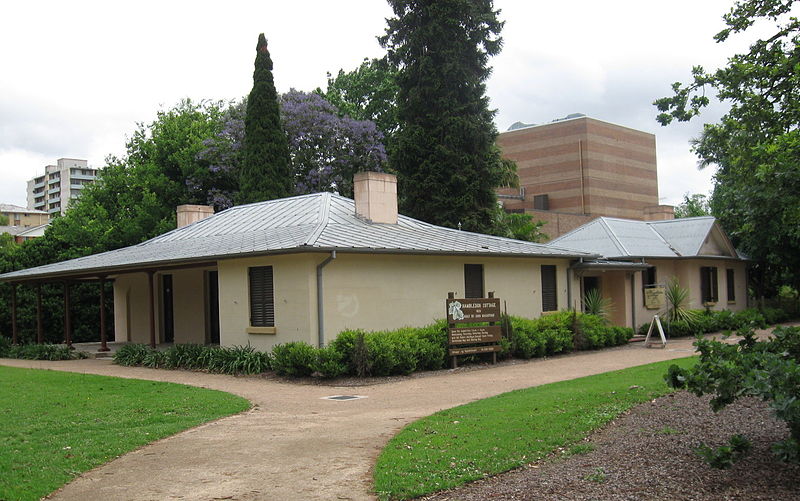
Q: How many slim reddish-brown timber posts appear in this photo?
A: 5